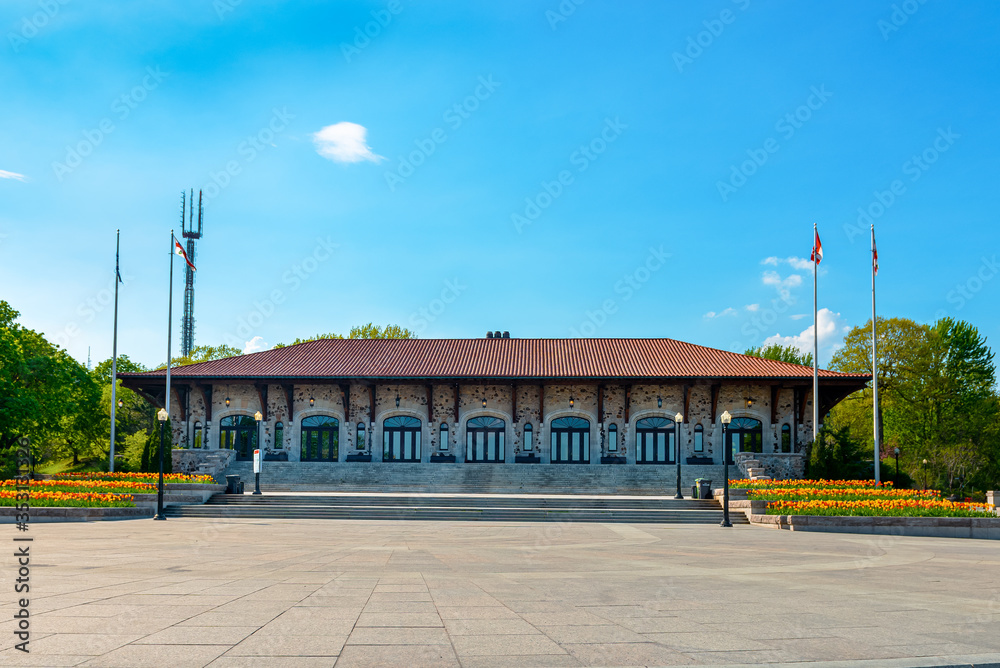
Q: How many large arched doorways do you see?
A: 7